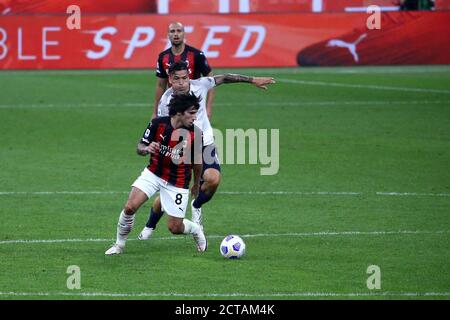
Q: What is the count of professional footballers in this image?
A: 3